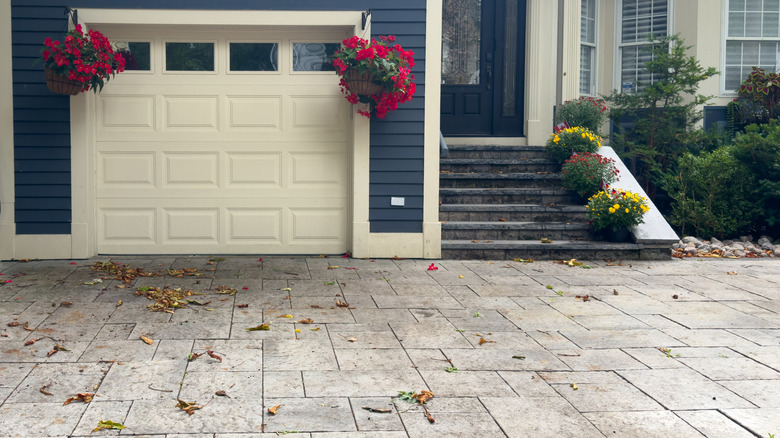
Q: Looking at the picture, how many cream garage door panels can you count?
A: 12